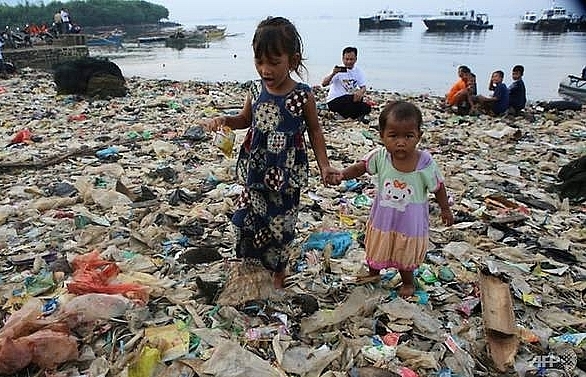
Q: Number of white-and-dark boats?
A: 4